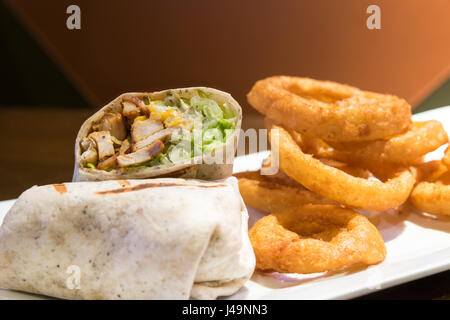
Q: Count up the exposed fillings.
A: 1